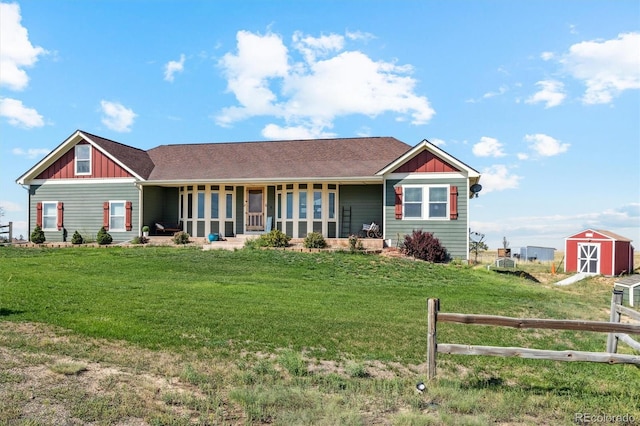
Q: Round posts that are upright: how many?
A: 2